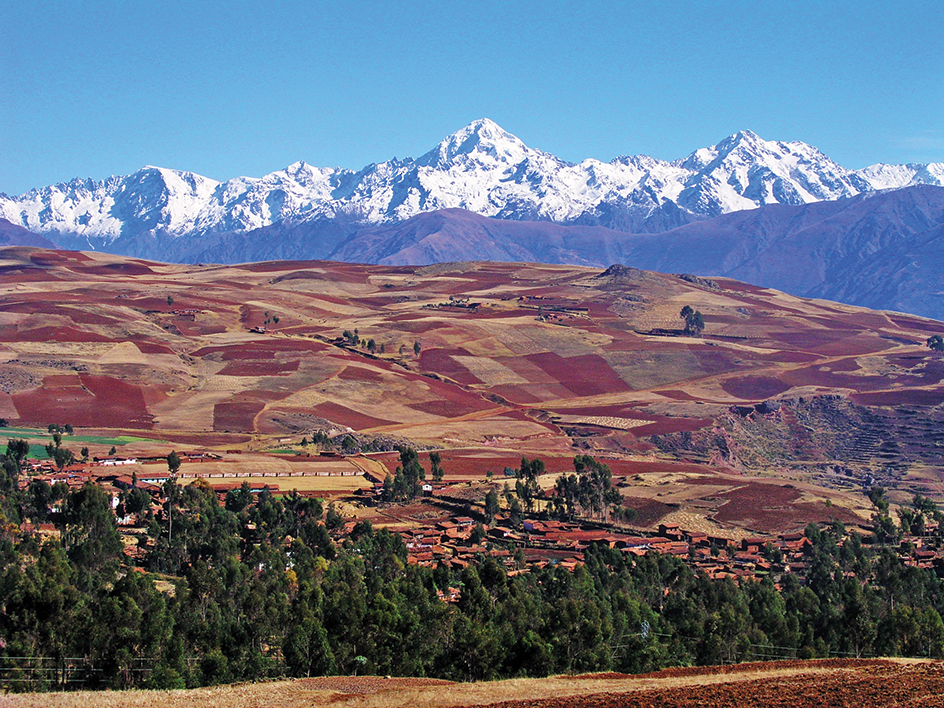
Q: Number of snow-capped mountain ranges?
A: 1